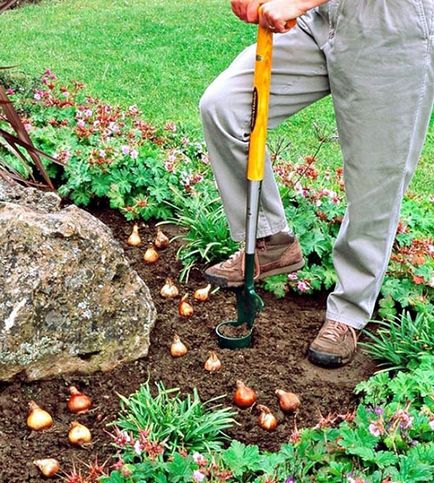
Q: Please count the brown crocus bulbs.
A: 15